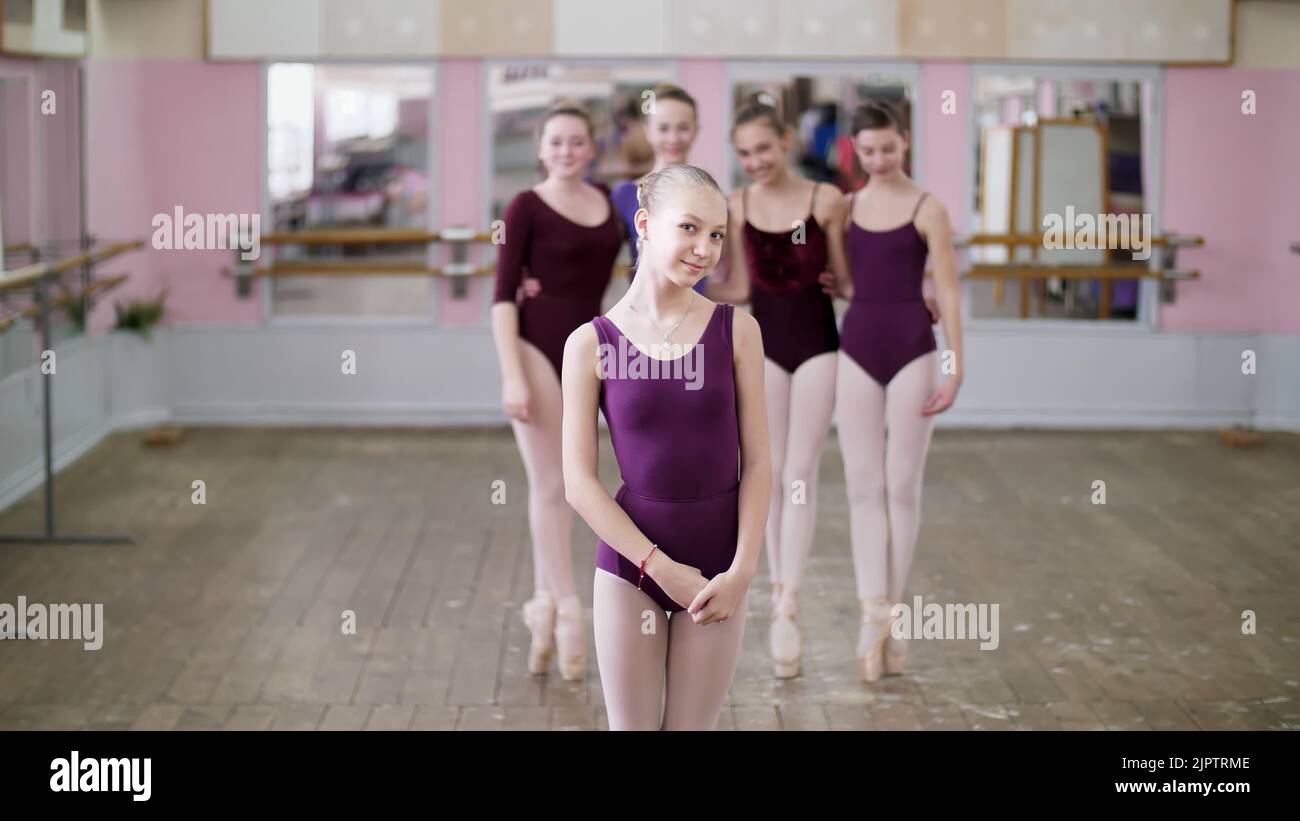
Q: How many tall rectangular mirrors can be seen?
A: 4